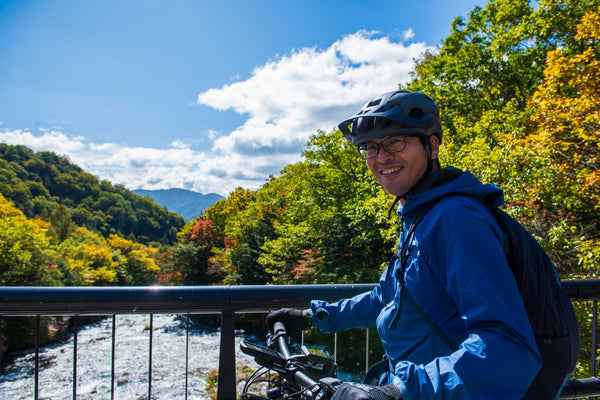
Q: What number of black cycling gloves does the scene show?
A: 2